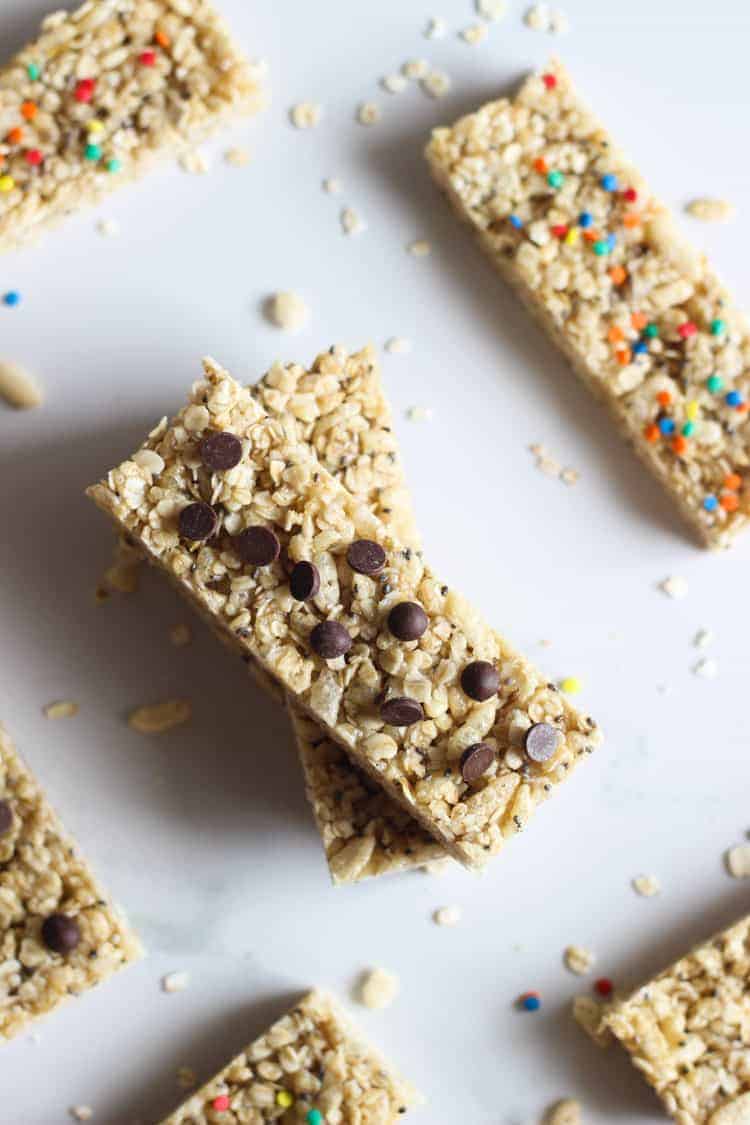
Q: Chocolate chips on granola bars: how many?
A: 13